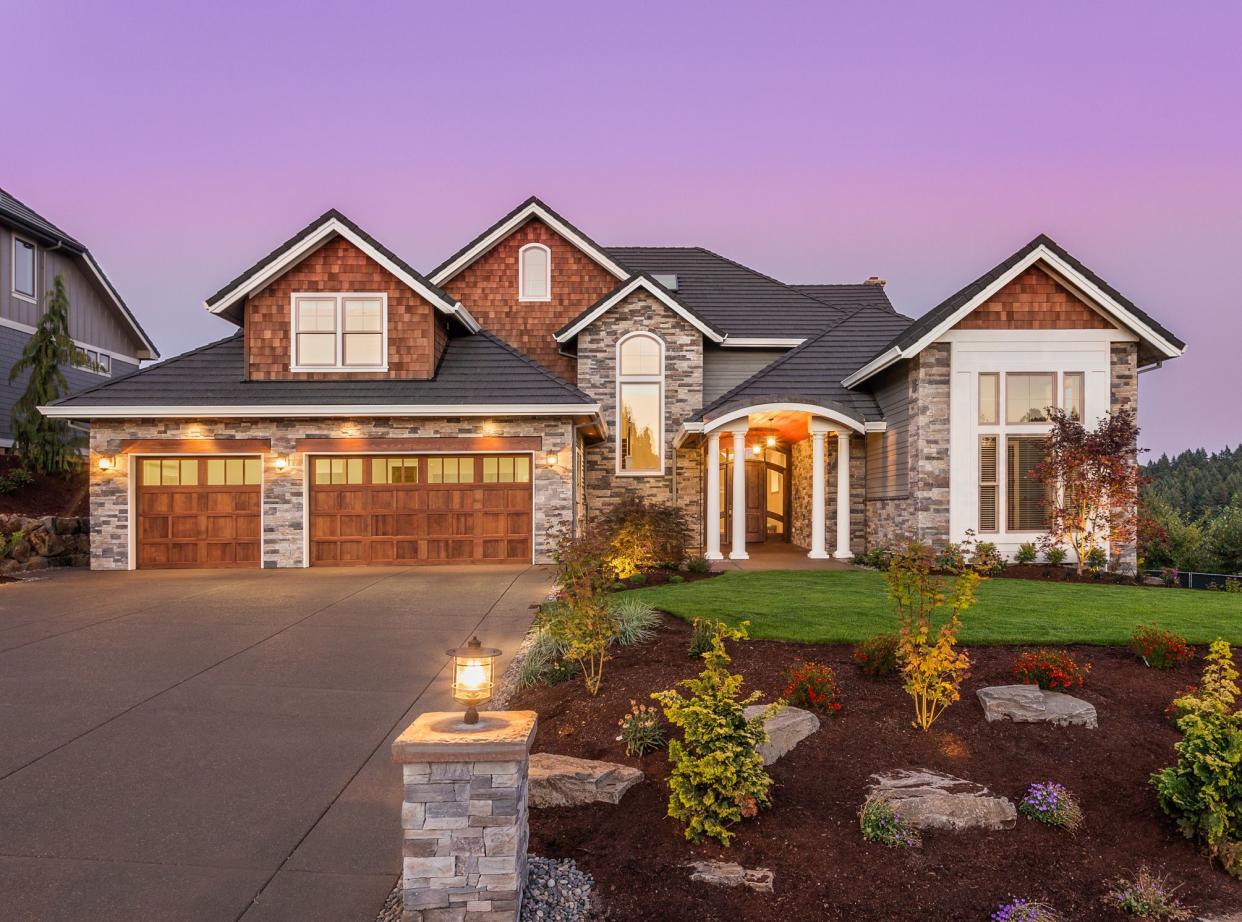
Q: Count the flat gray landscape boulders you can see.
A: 5